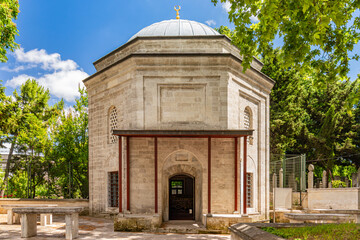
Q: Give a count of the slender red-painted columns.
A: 6